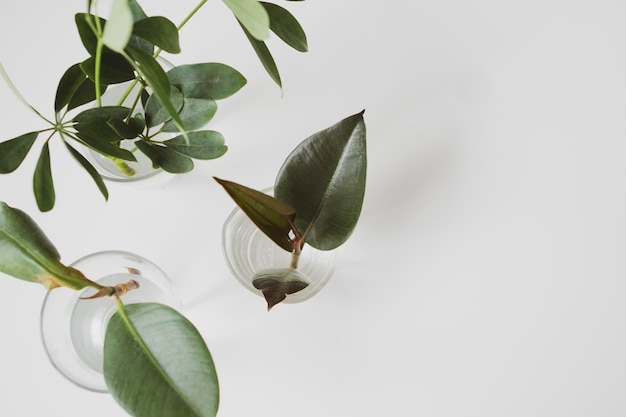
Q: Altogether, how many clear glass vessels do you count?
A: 3